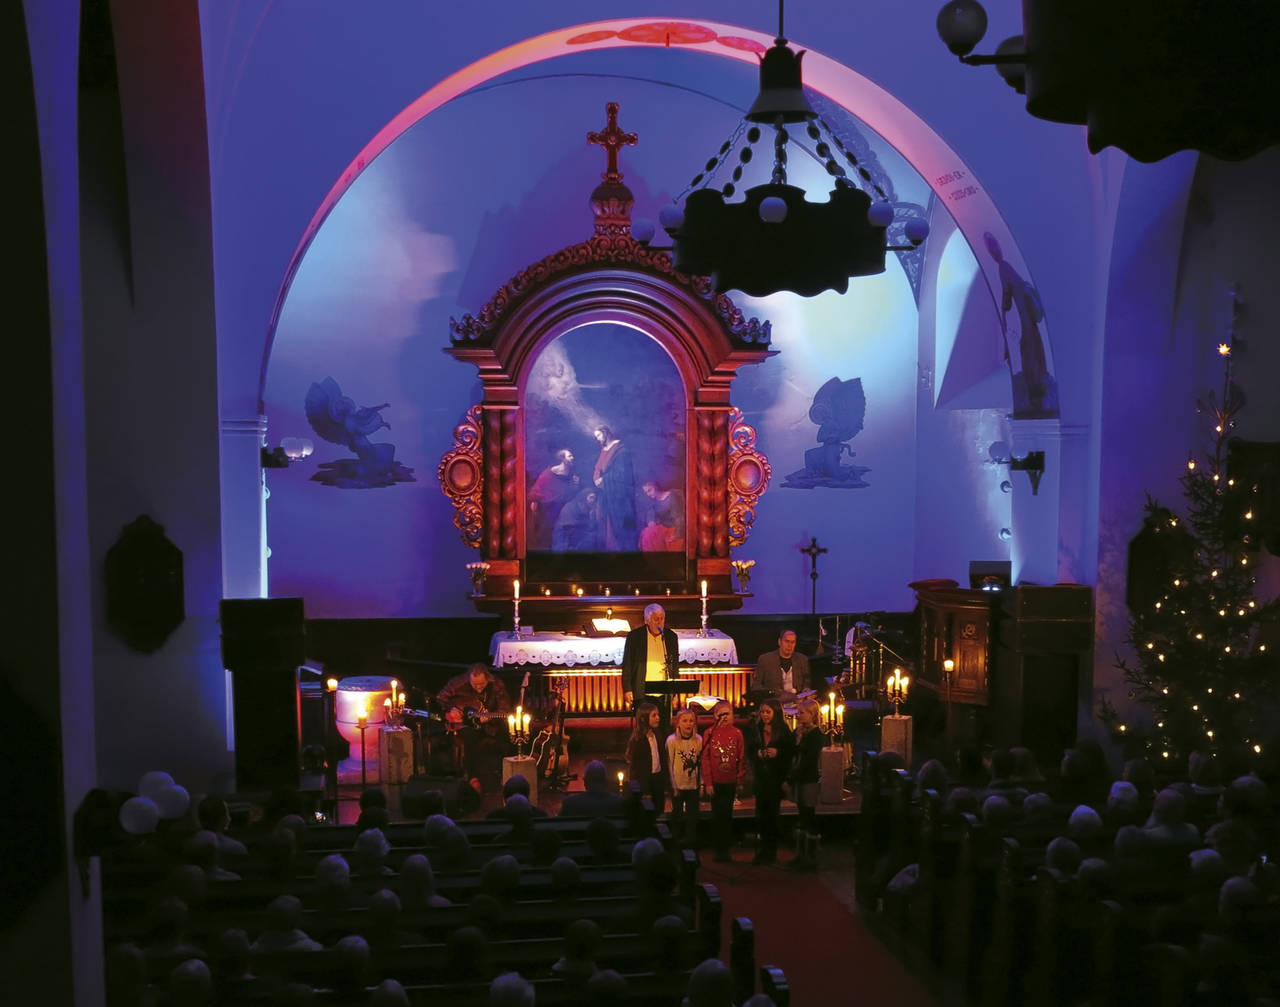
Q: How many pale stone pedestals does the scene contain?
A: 4